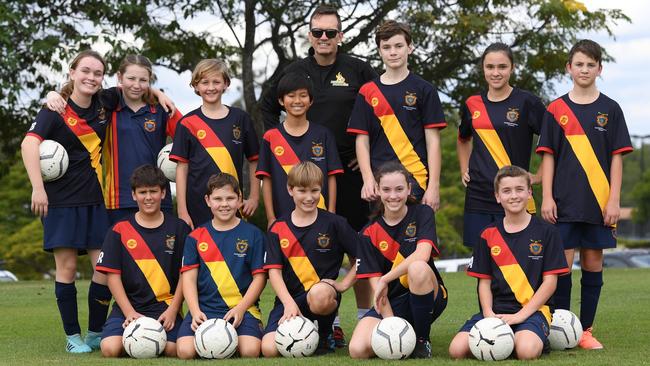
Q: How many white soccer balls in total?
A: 8